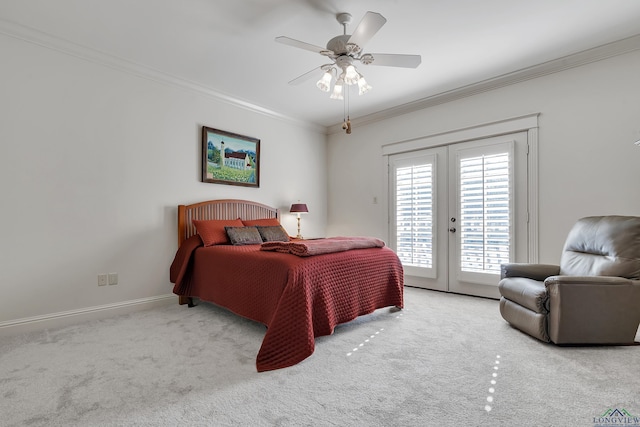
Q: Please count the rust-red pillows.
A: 2